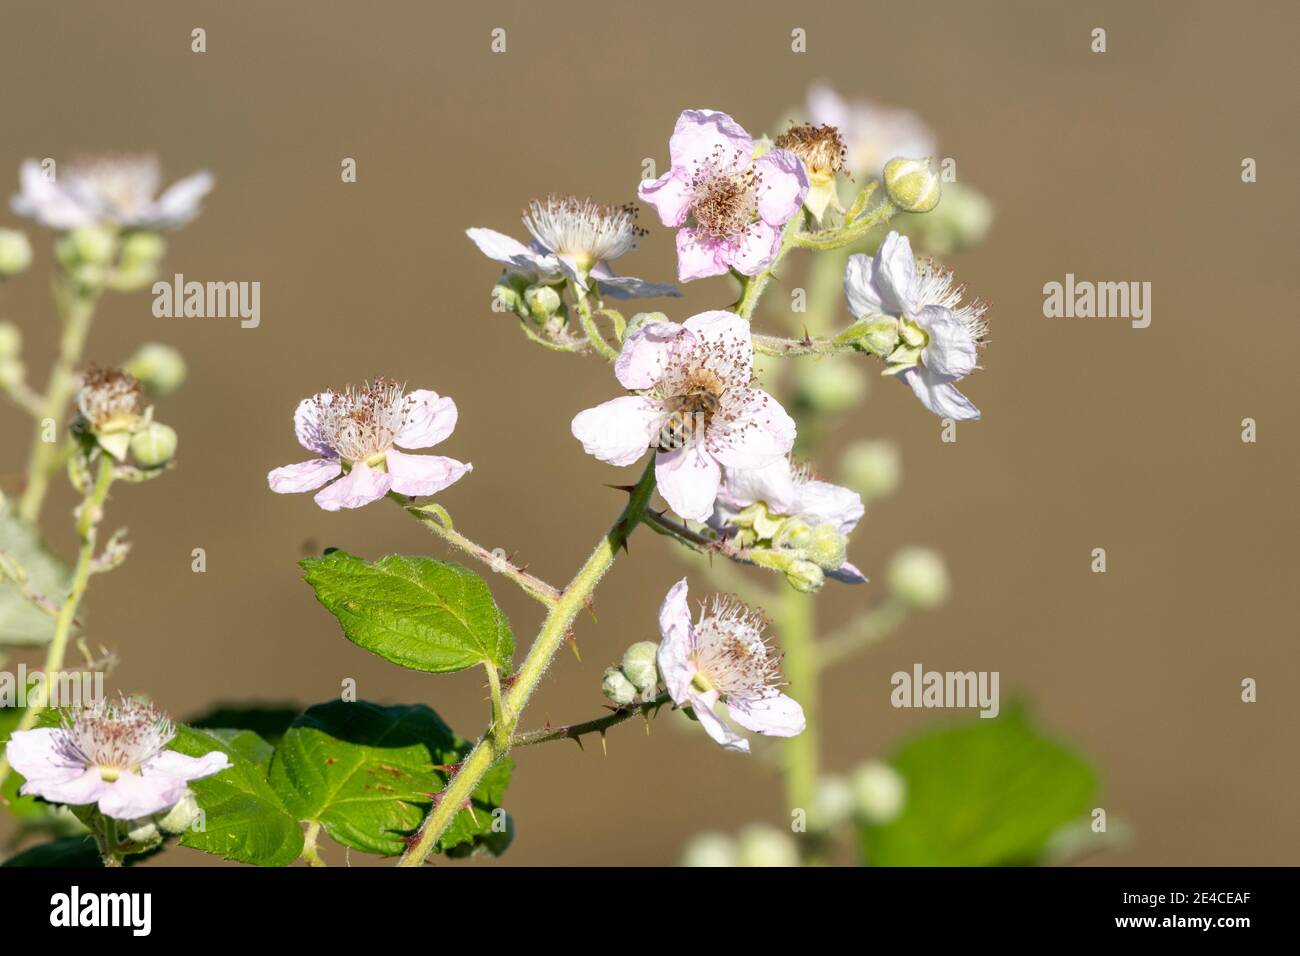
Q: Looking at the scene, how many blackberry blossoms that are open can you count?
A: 10